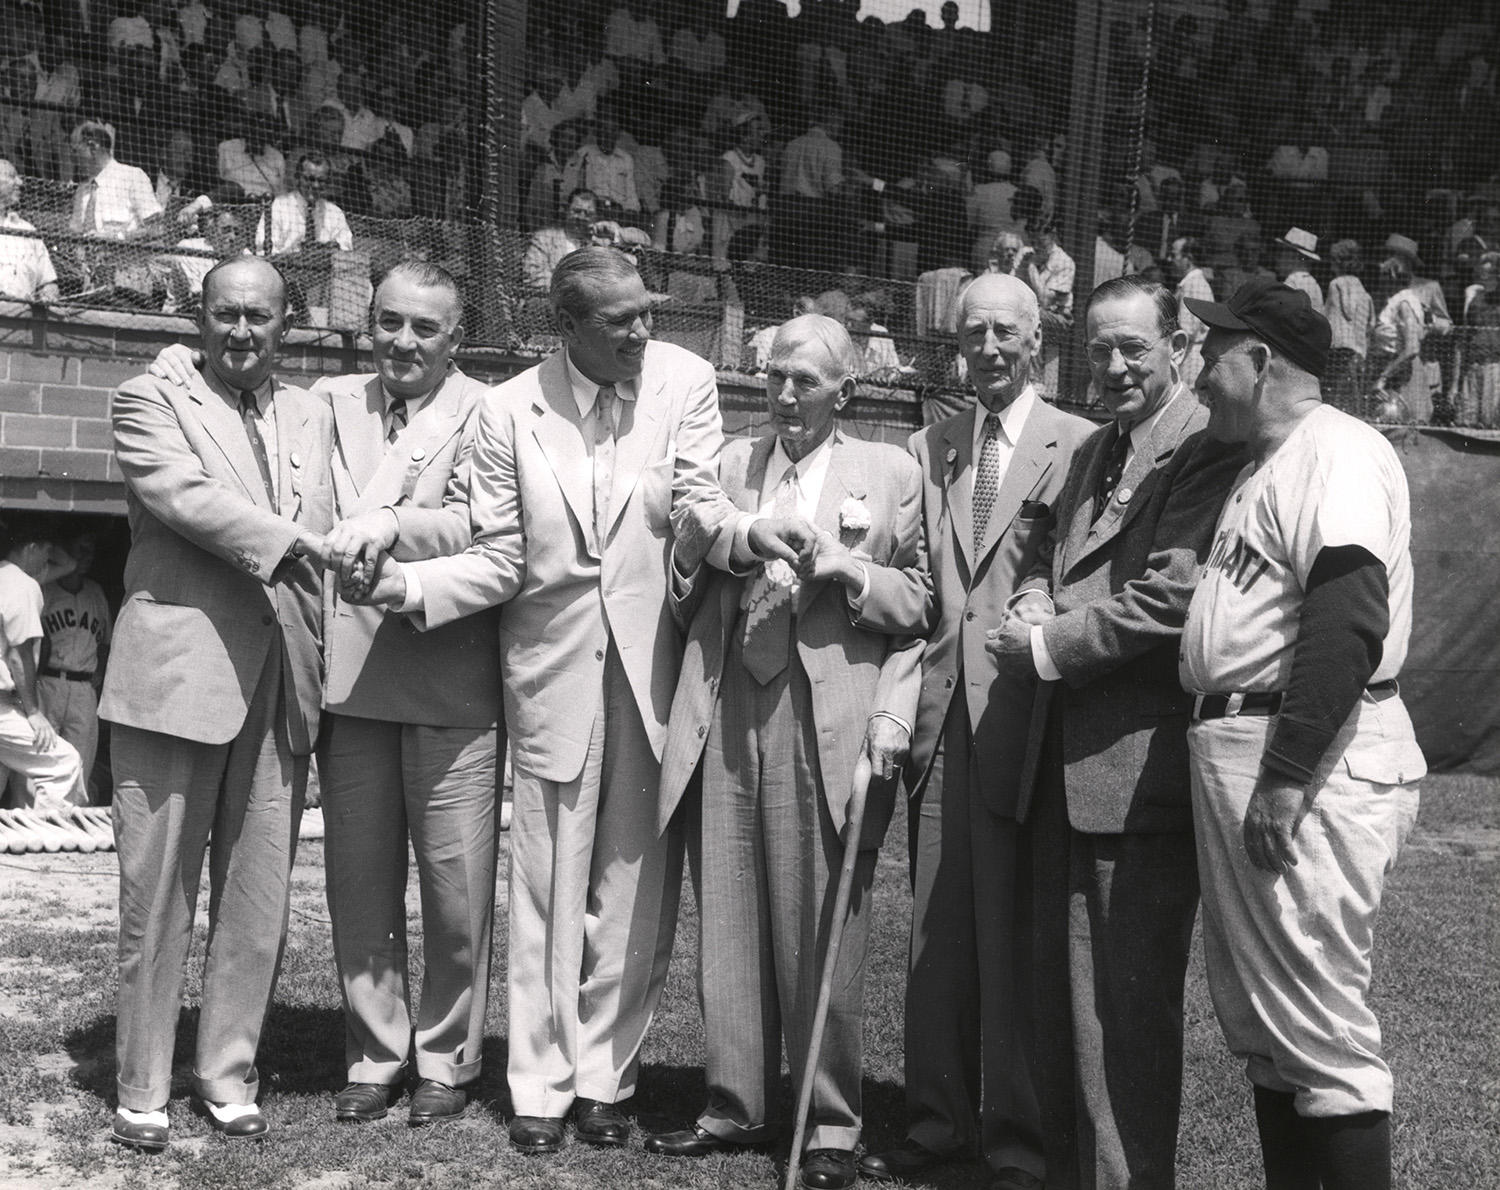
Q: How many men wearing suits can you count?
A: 6